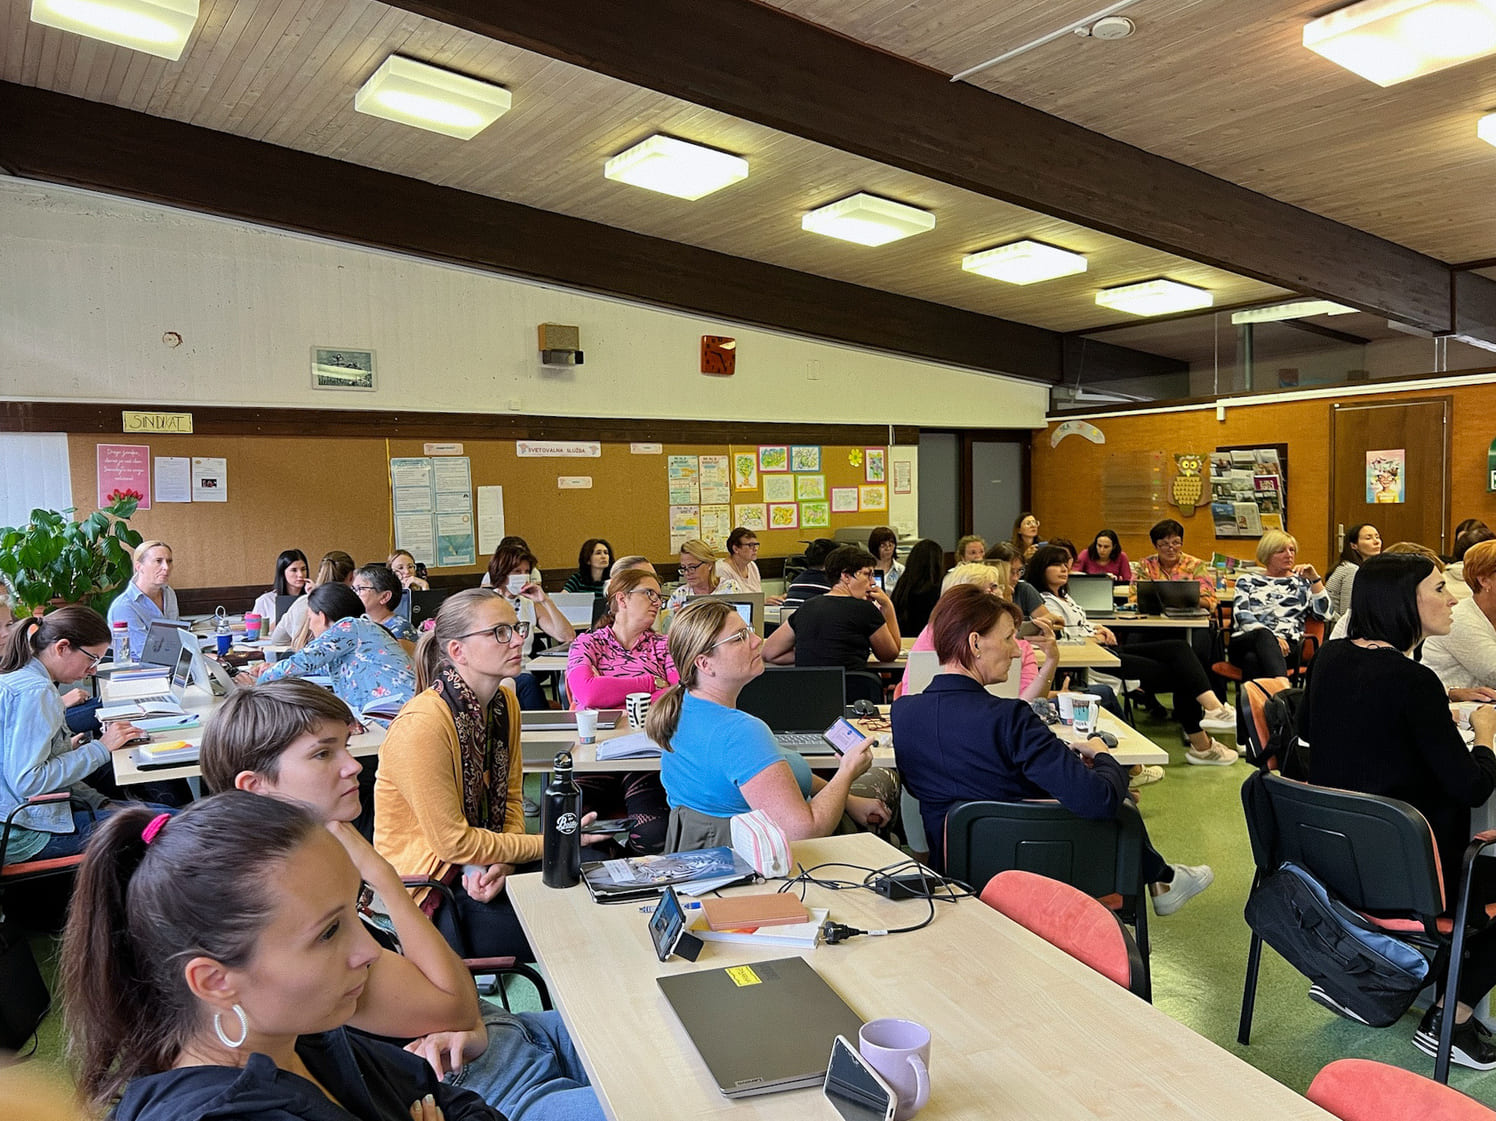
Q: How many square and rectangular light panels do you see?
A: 9